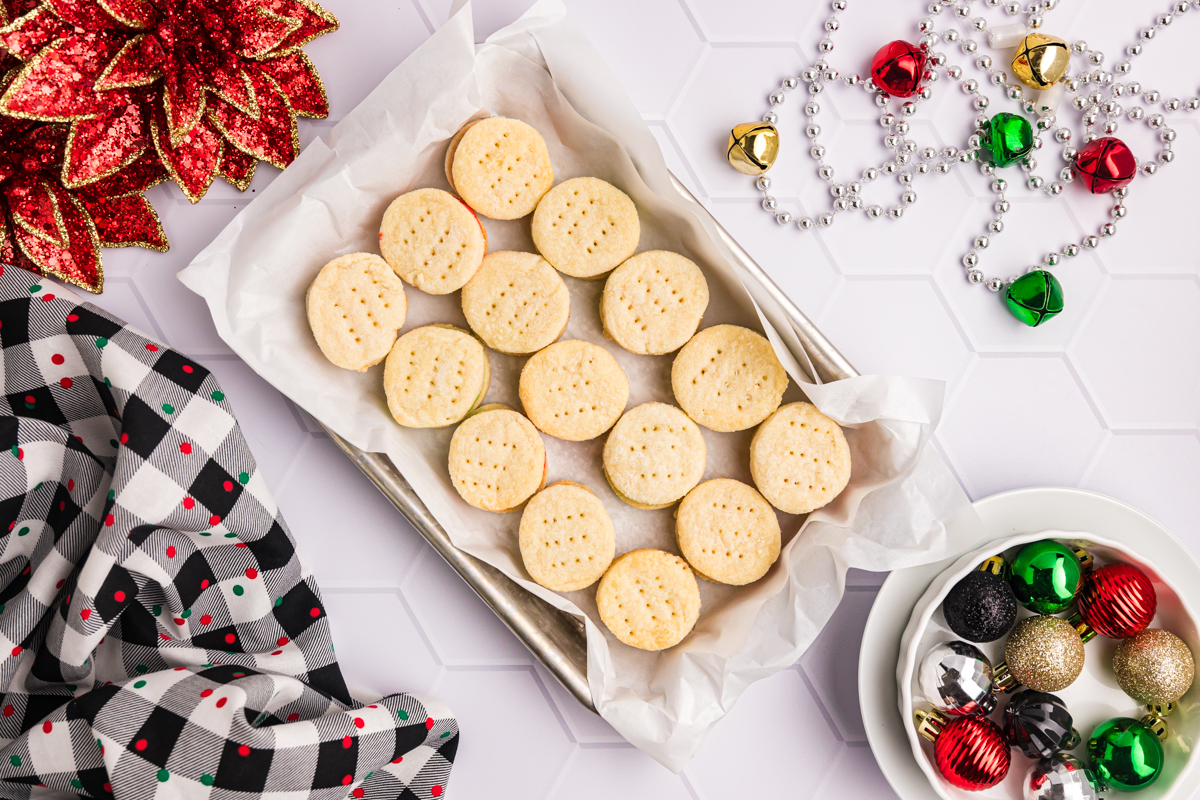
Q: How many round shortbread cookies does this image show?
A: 15